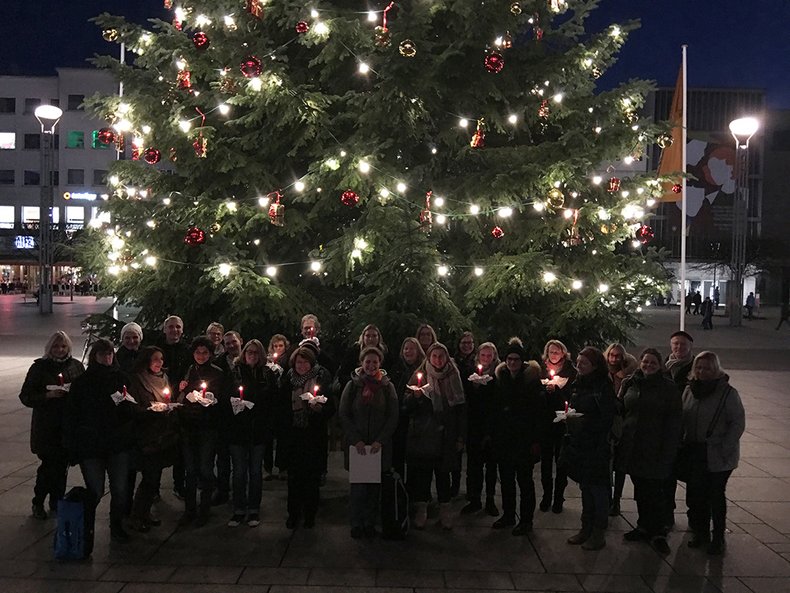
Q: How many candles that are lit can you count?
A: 12